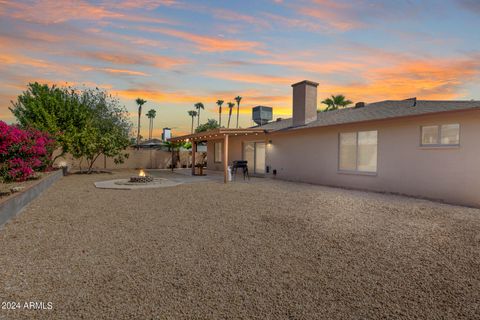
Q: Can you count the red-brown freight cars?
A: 0